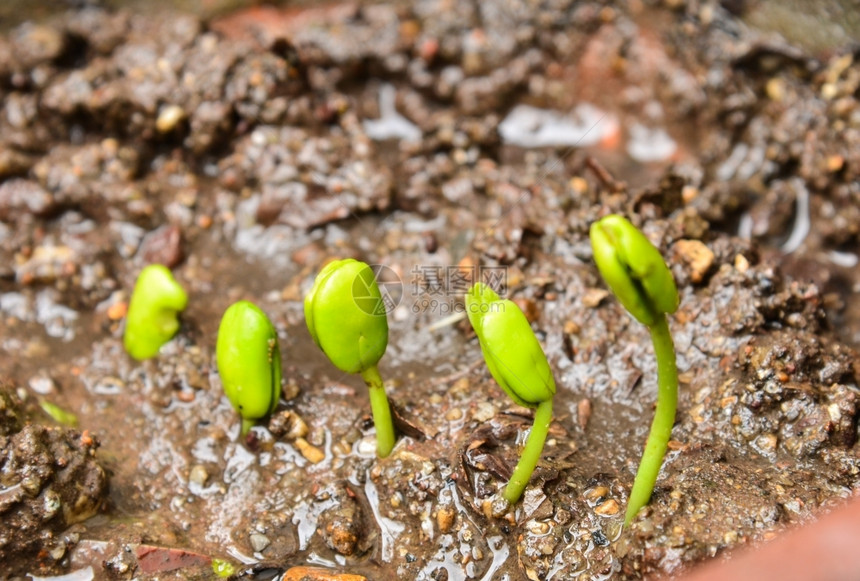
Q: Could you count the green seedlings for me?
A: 5